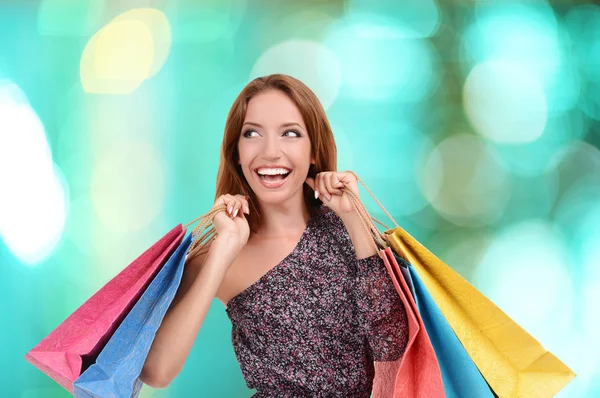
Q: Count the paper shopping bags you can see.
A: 5